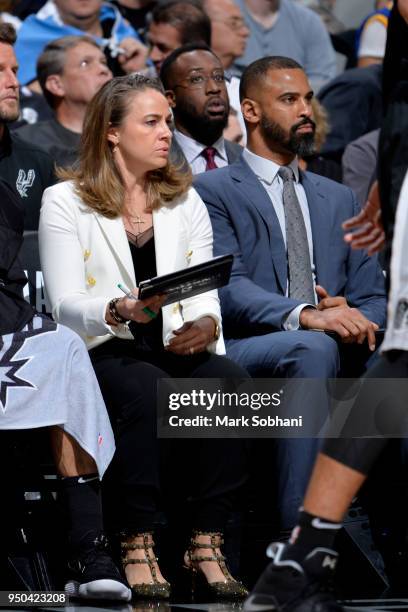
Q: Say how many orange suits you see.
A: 0